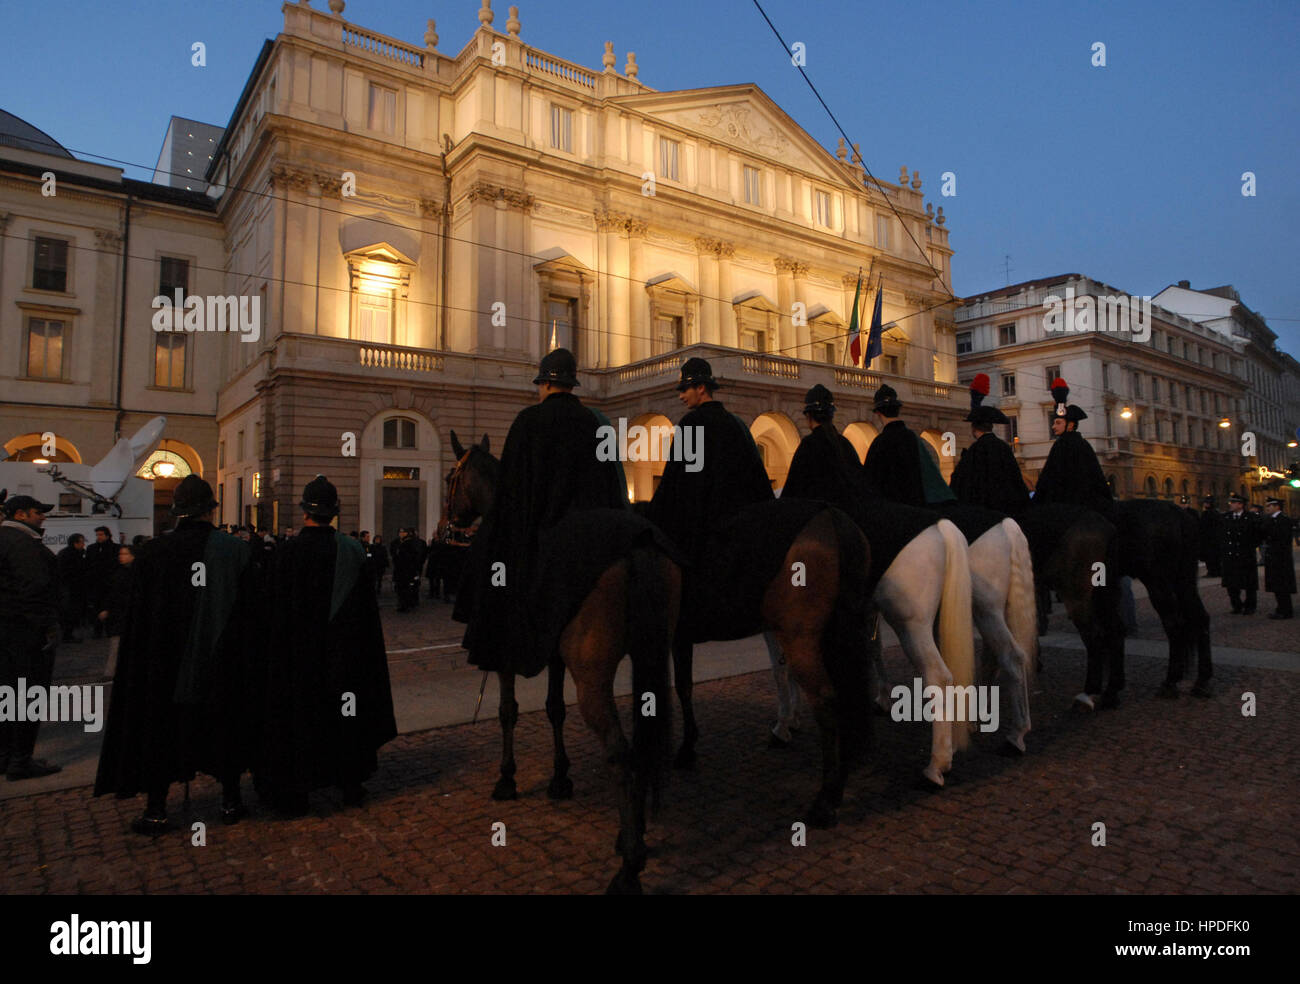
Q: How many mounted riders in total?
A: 6